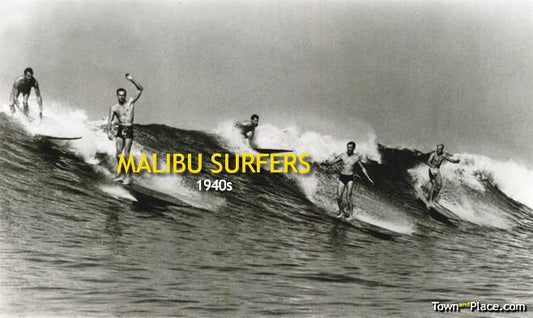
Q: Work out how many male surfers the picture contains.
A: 5